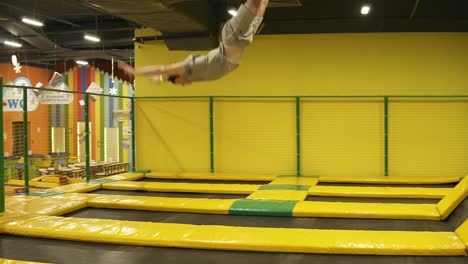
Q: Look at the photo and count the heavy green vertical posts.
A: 7